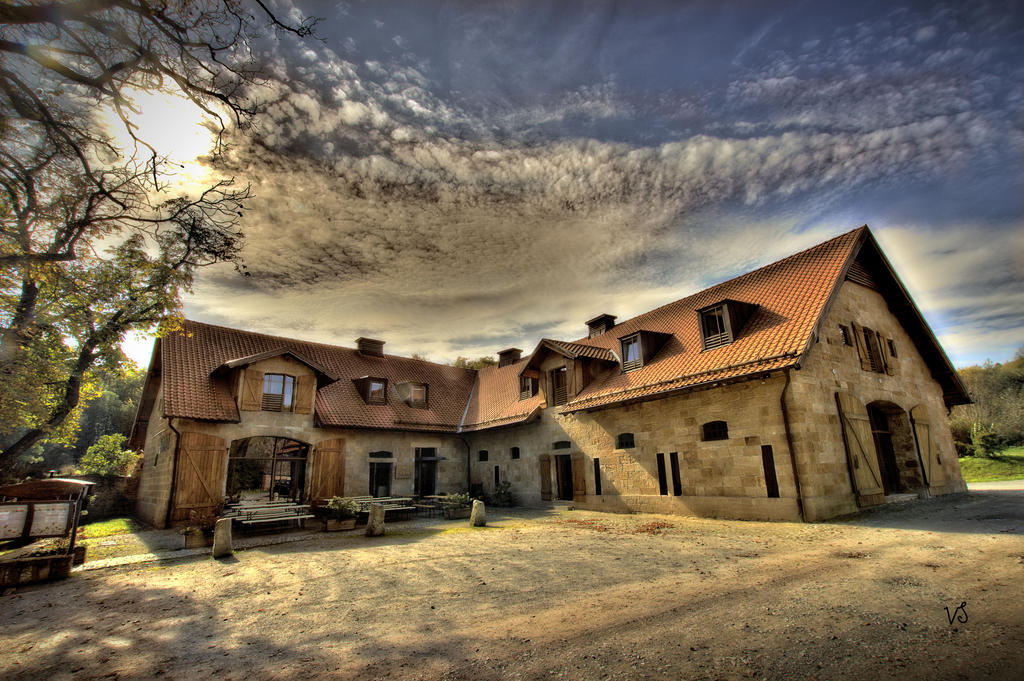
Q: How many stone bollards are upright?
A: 3